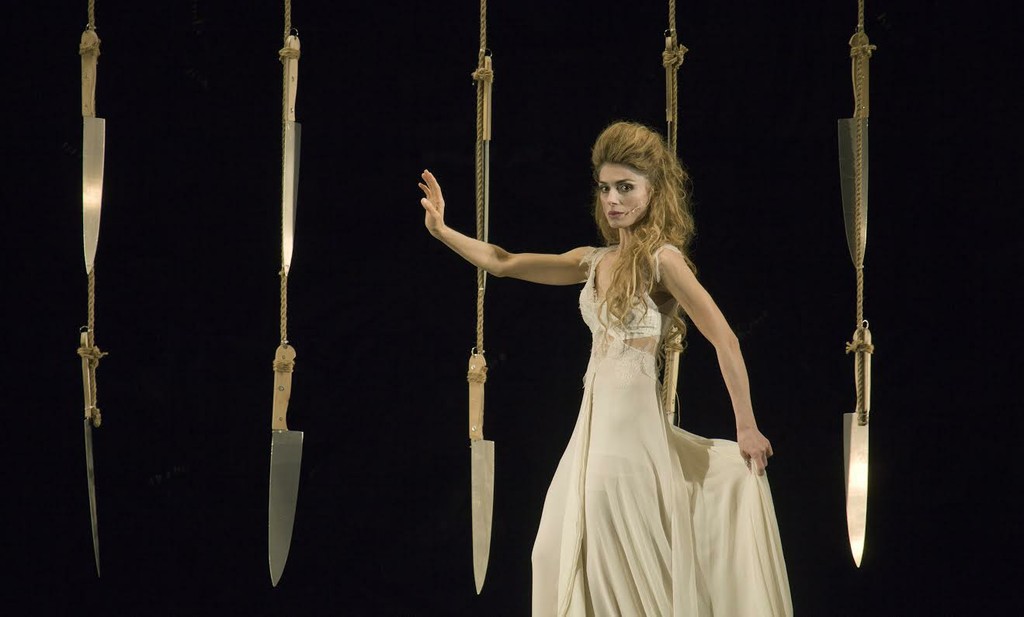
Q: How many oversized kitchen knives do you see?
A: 10